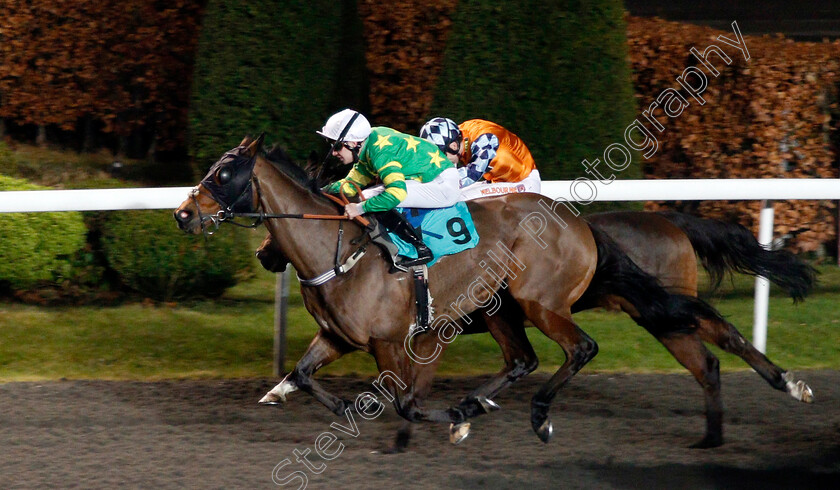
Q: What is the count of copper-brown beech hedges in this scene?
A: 3